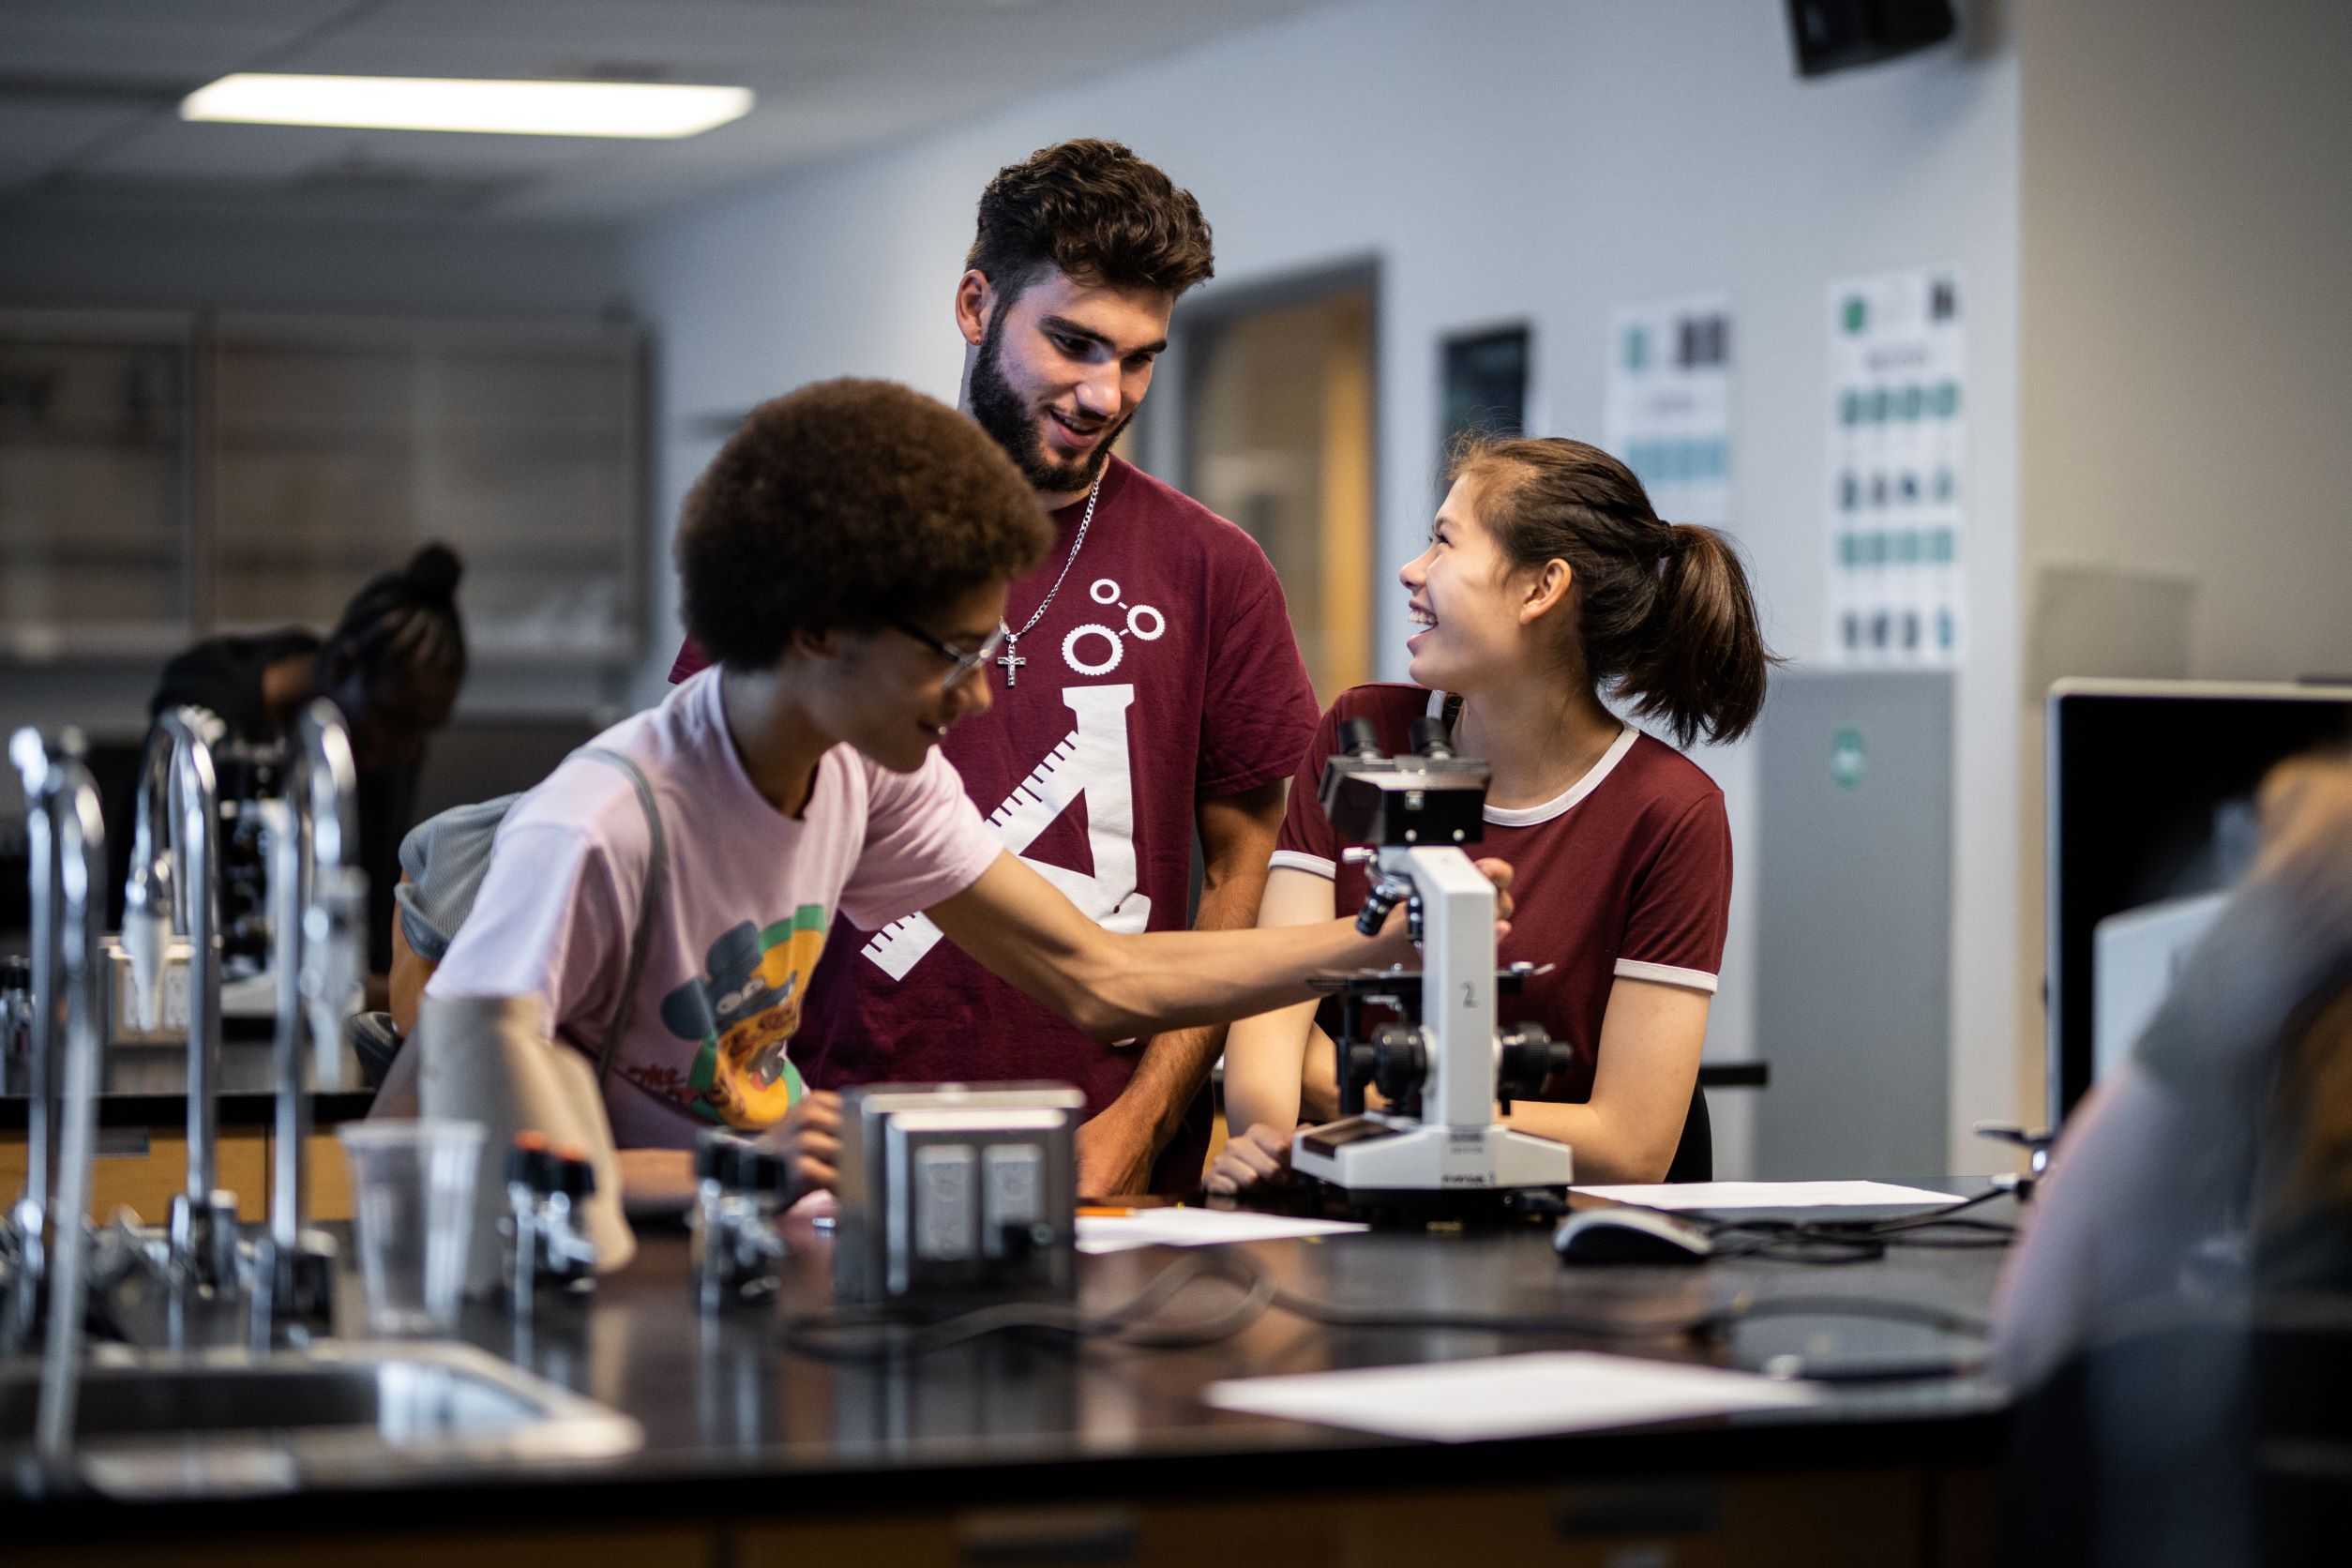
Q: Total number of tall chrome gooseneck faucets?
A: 3